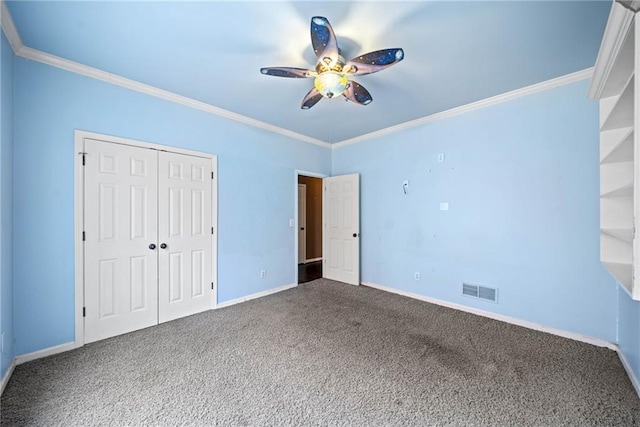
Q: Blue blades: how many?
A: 5